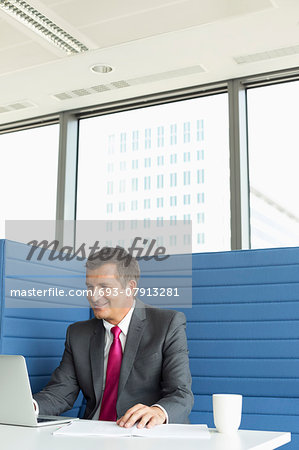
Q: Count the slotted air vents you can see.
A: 3